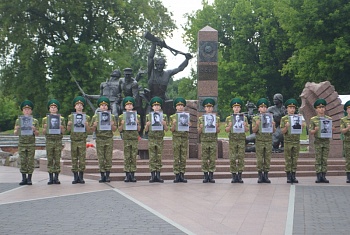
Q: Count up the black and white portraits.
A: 12